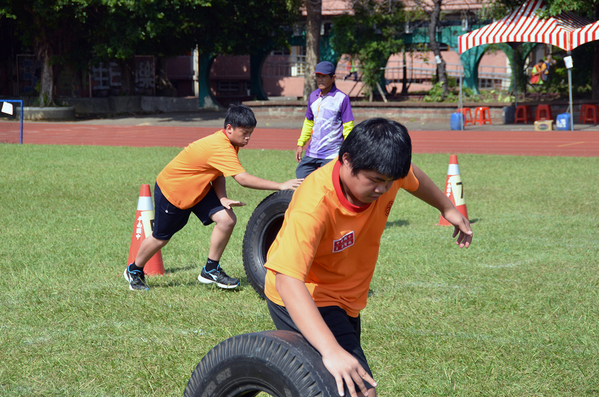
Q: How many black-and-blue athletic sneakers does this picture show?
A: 2